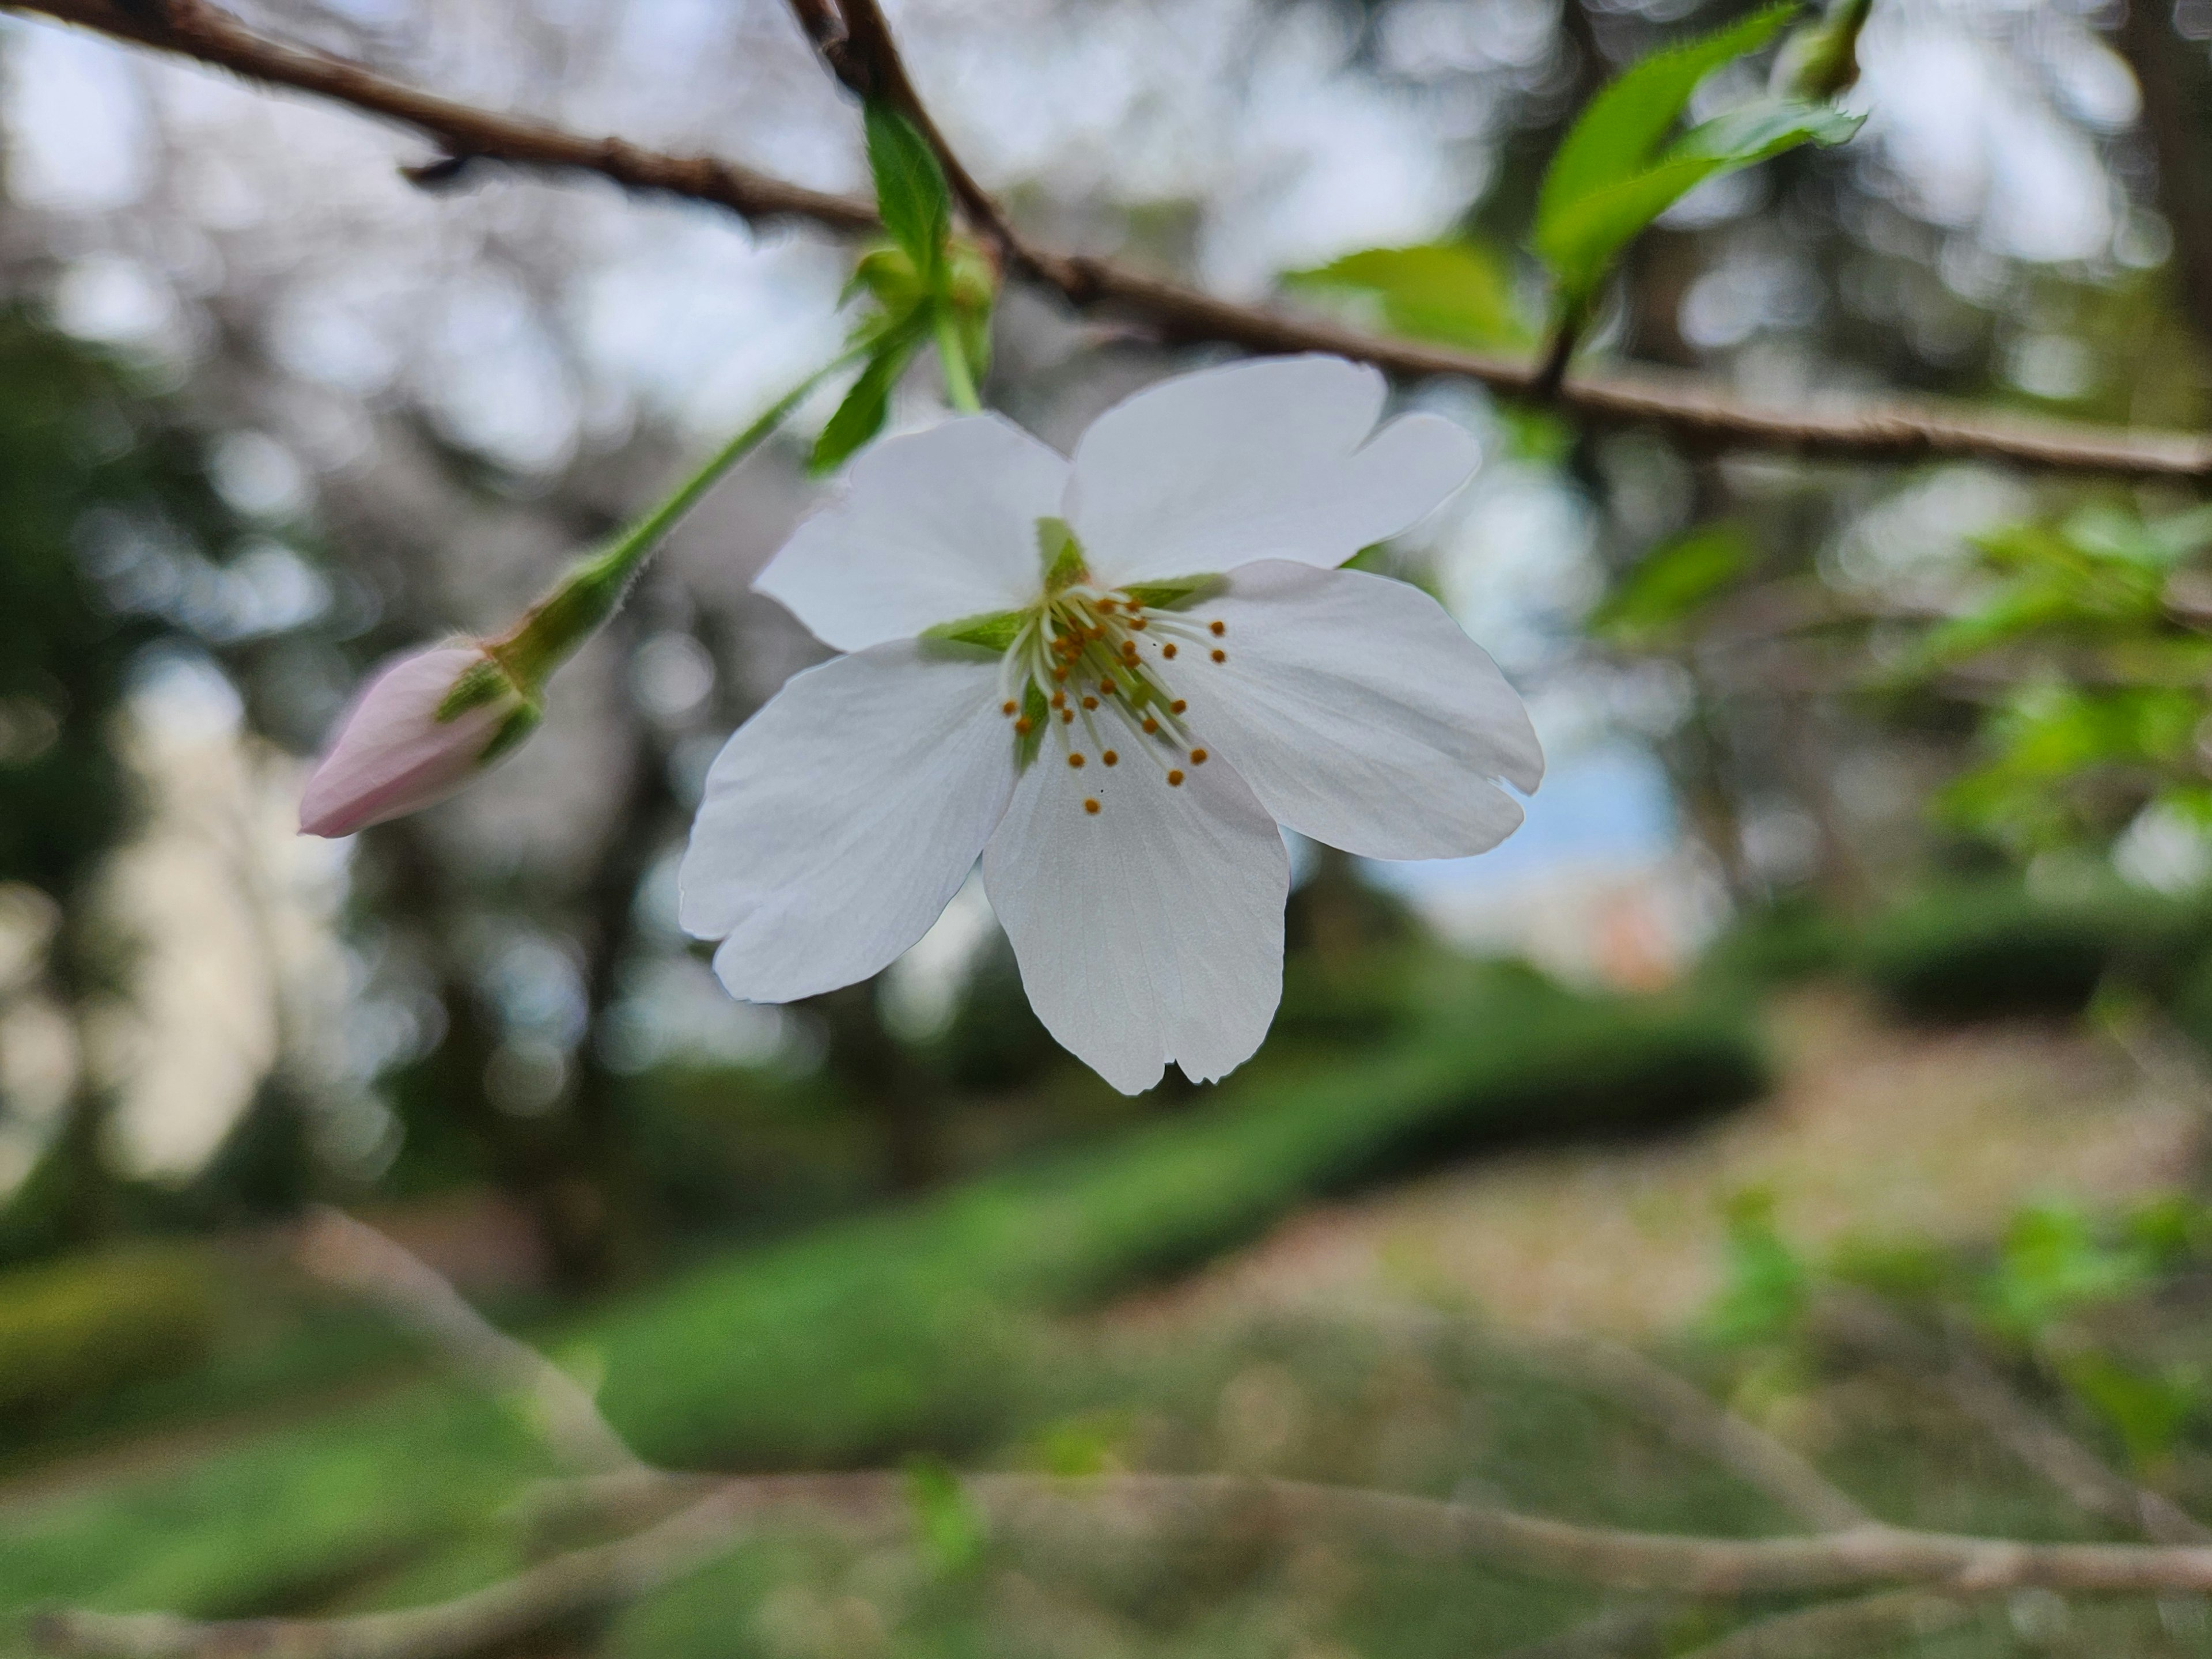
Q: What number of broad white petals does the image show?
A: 5